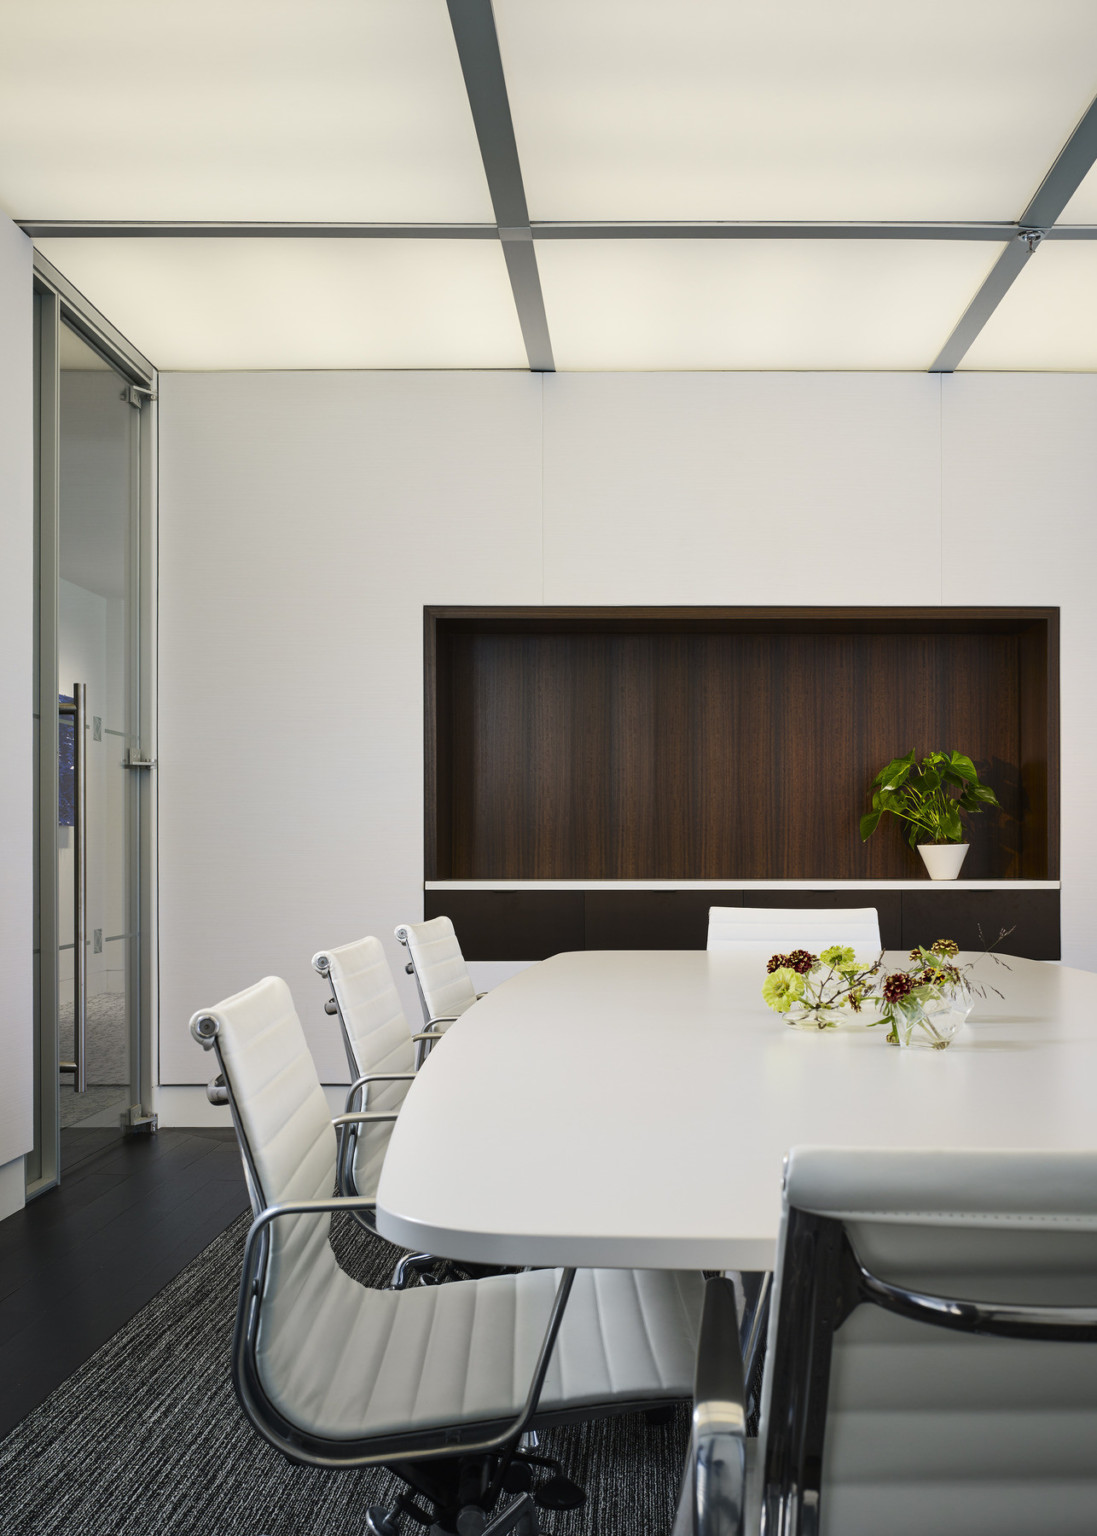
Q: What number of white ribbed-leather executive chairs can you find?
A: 5